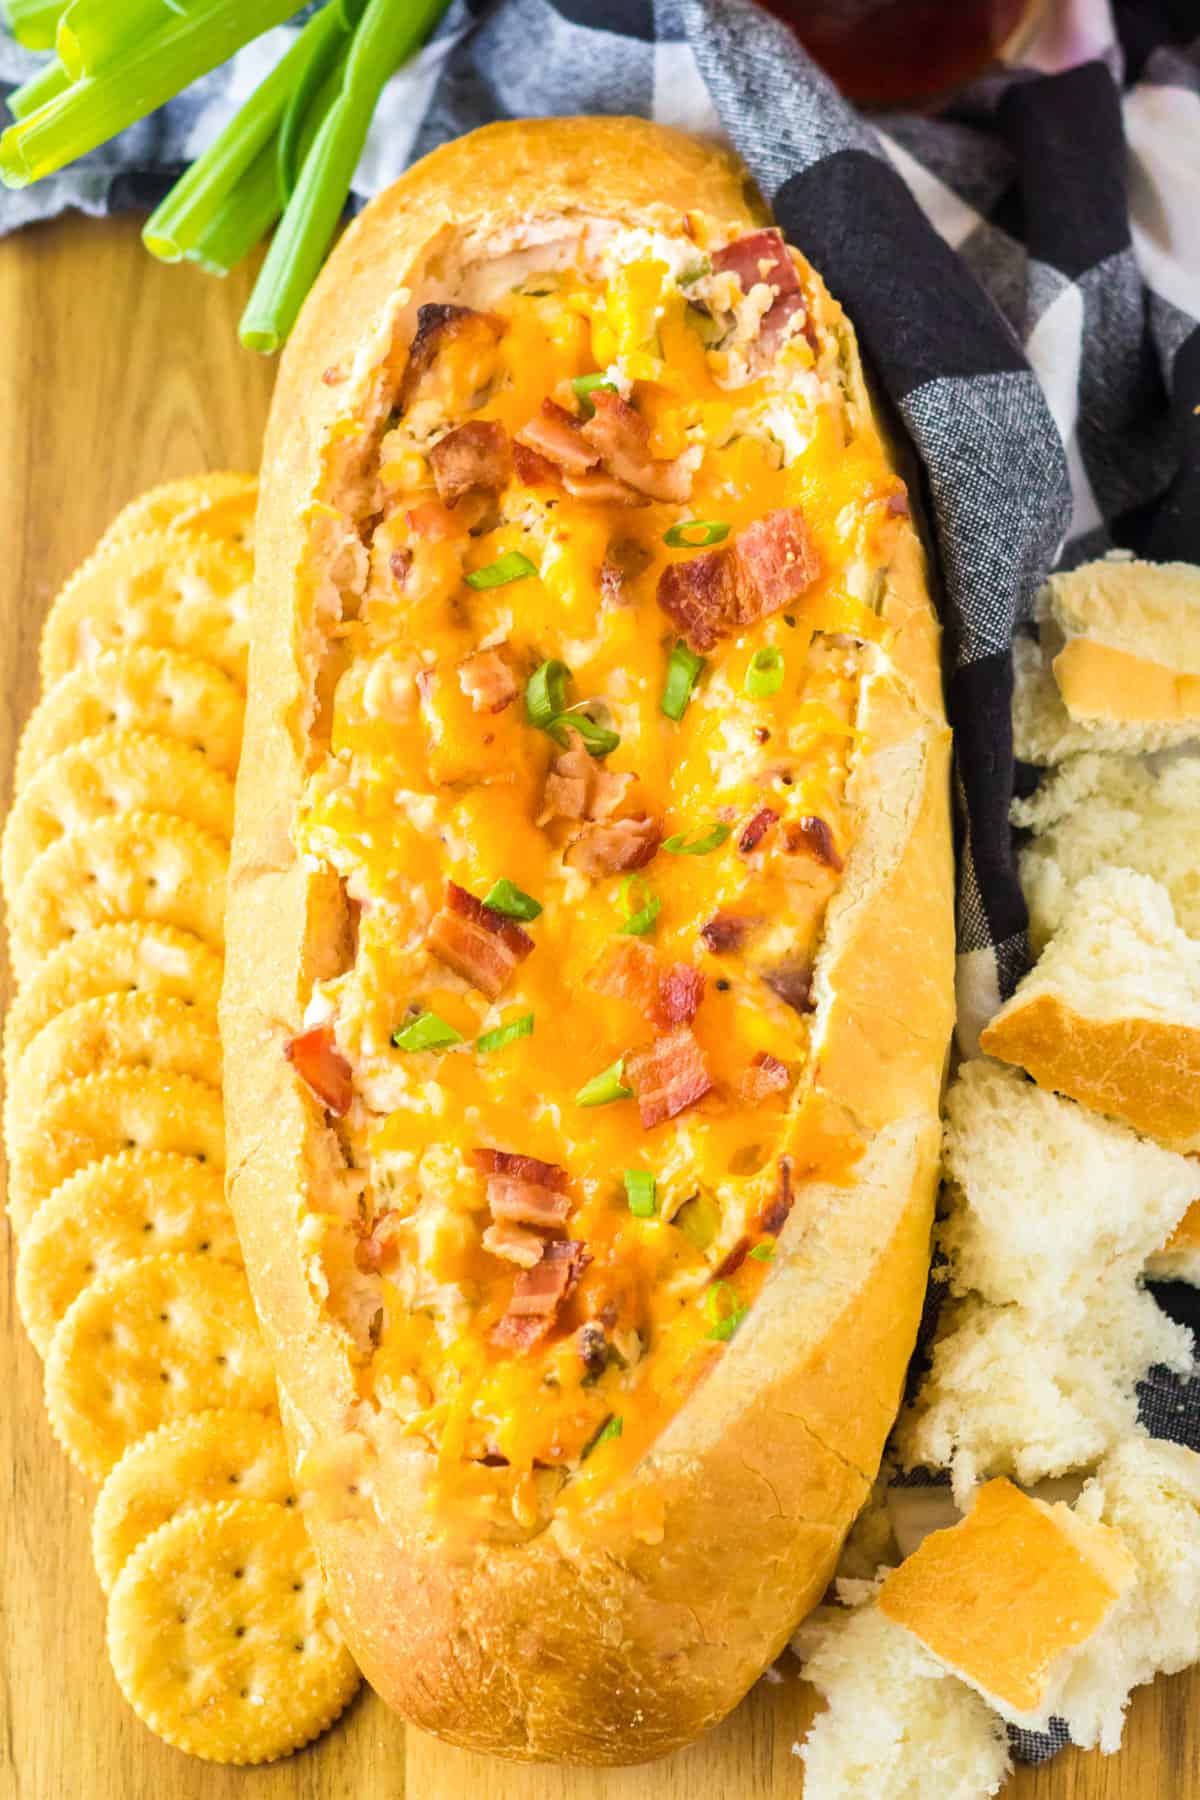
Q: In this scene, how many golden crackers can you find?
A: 13